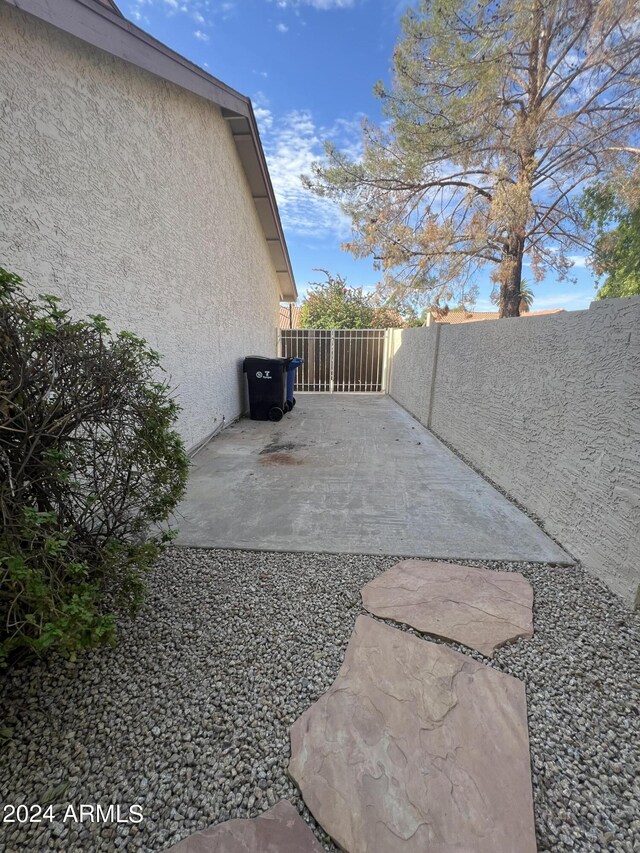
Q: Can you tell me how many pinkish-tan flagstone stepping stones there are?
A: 3